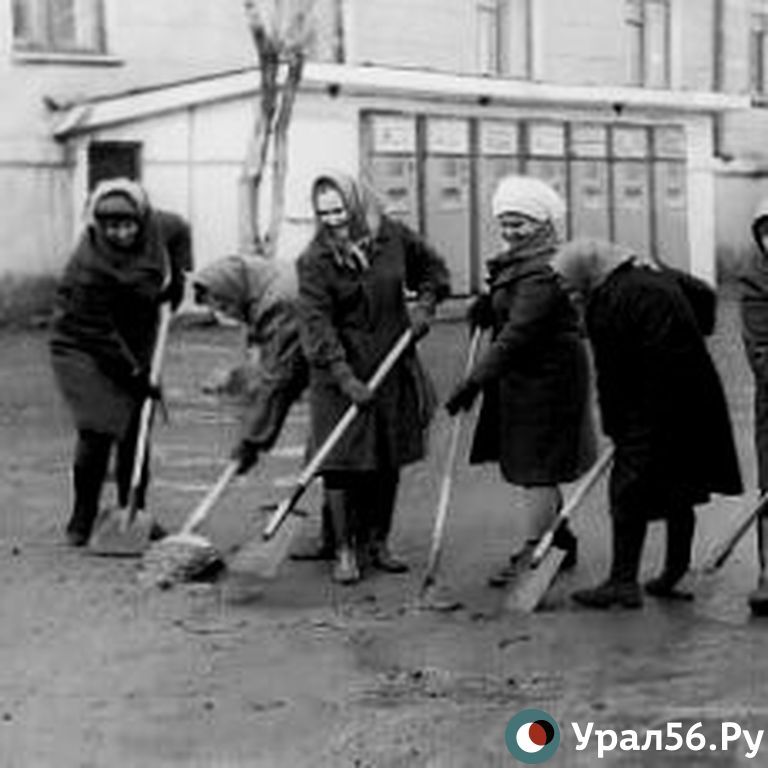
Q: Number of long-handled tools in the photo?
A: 6